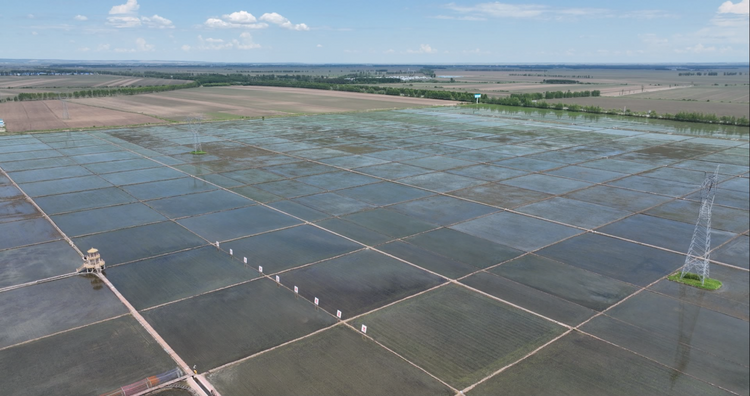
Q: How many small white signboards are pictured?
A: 9